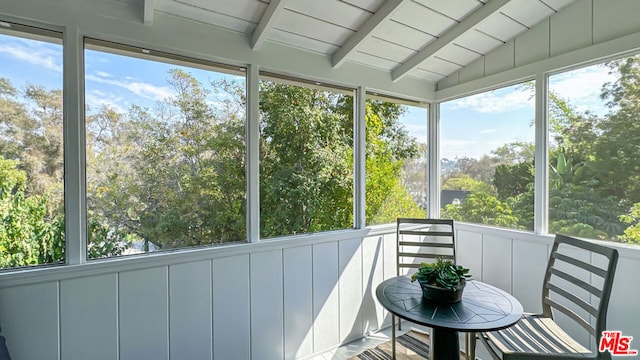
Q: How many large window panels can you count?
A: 6